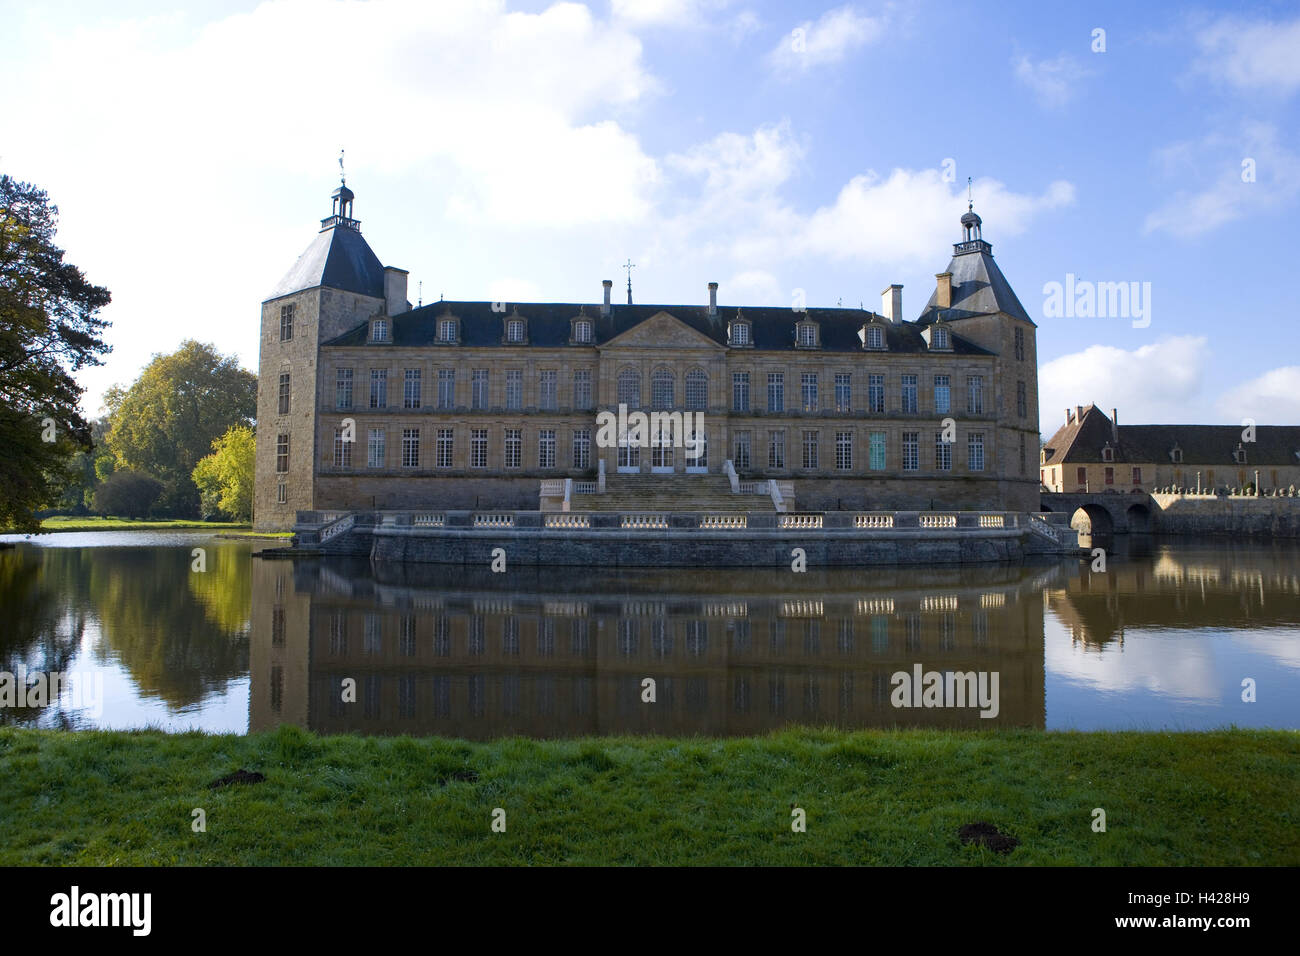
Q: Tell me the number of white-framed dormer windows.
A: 8